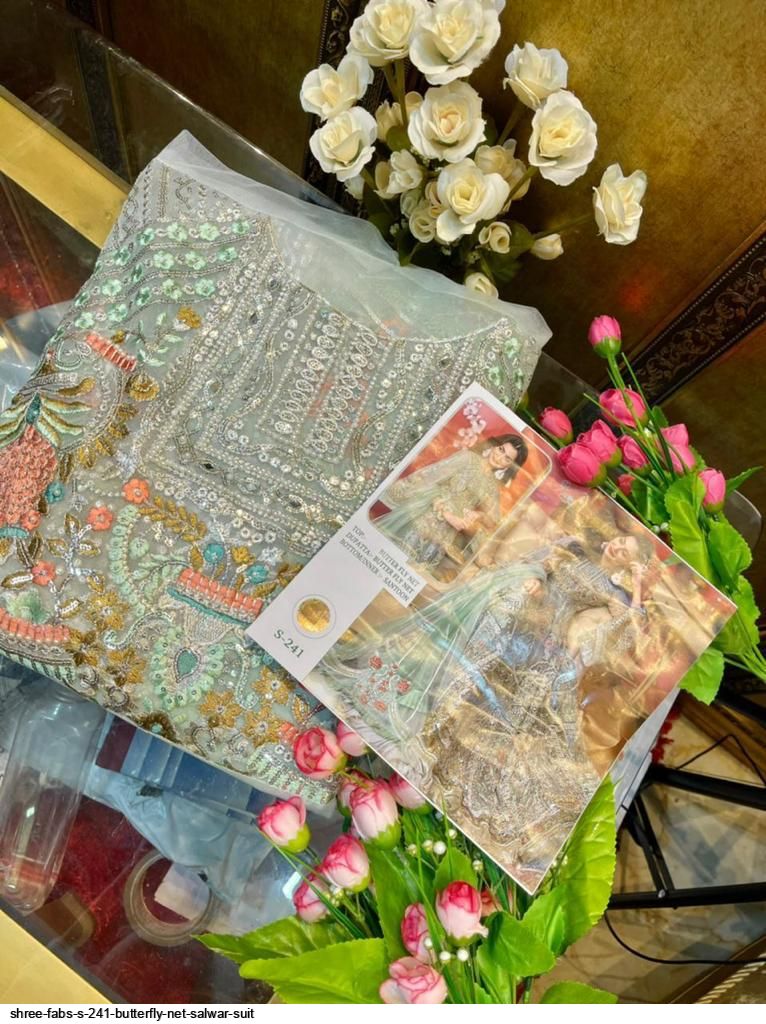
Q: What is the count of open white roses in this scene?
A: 9